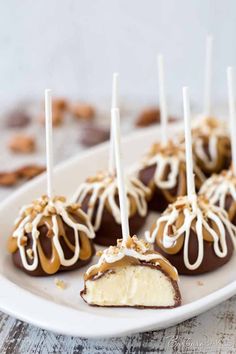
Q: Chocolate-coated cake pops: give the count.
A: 7